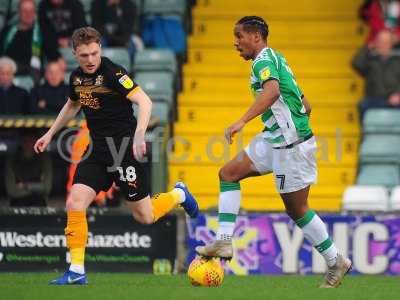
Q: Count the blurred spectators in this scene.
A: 7